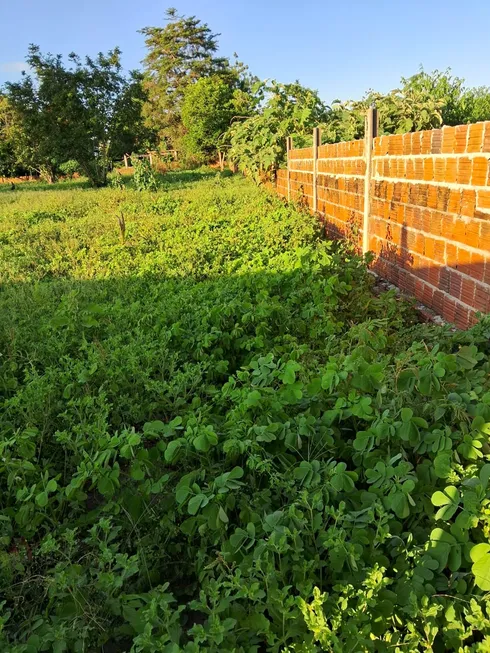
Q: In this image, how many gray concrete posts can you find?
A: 3